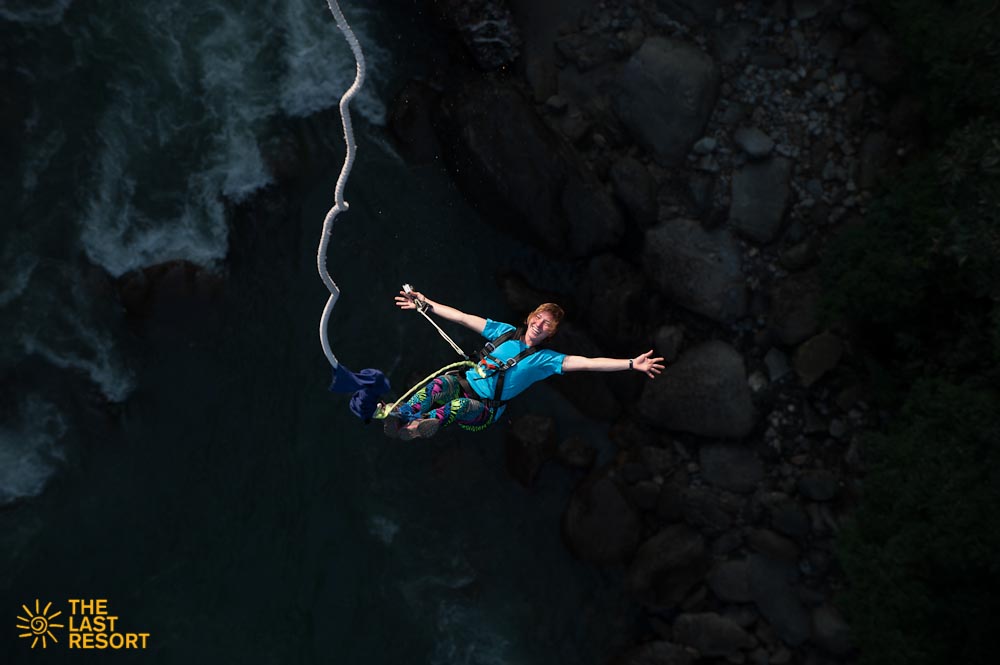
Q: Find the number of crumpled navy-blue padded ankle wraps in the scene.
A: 1